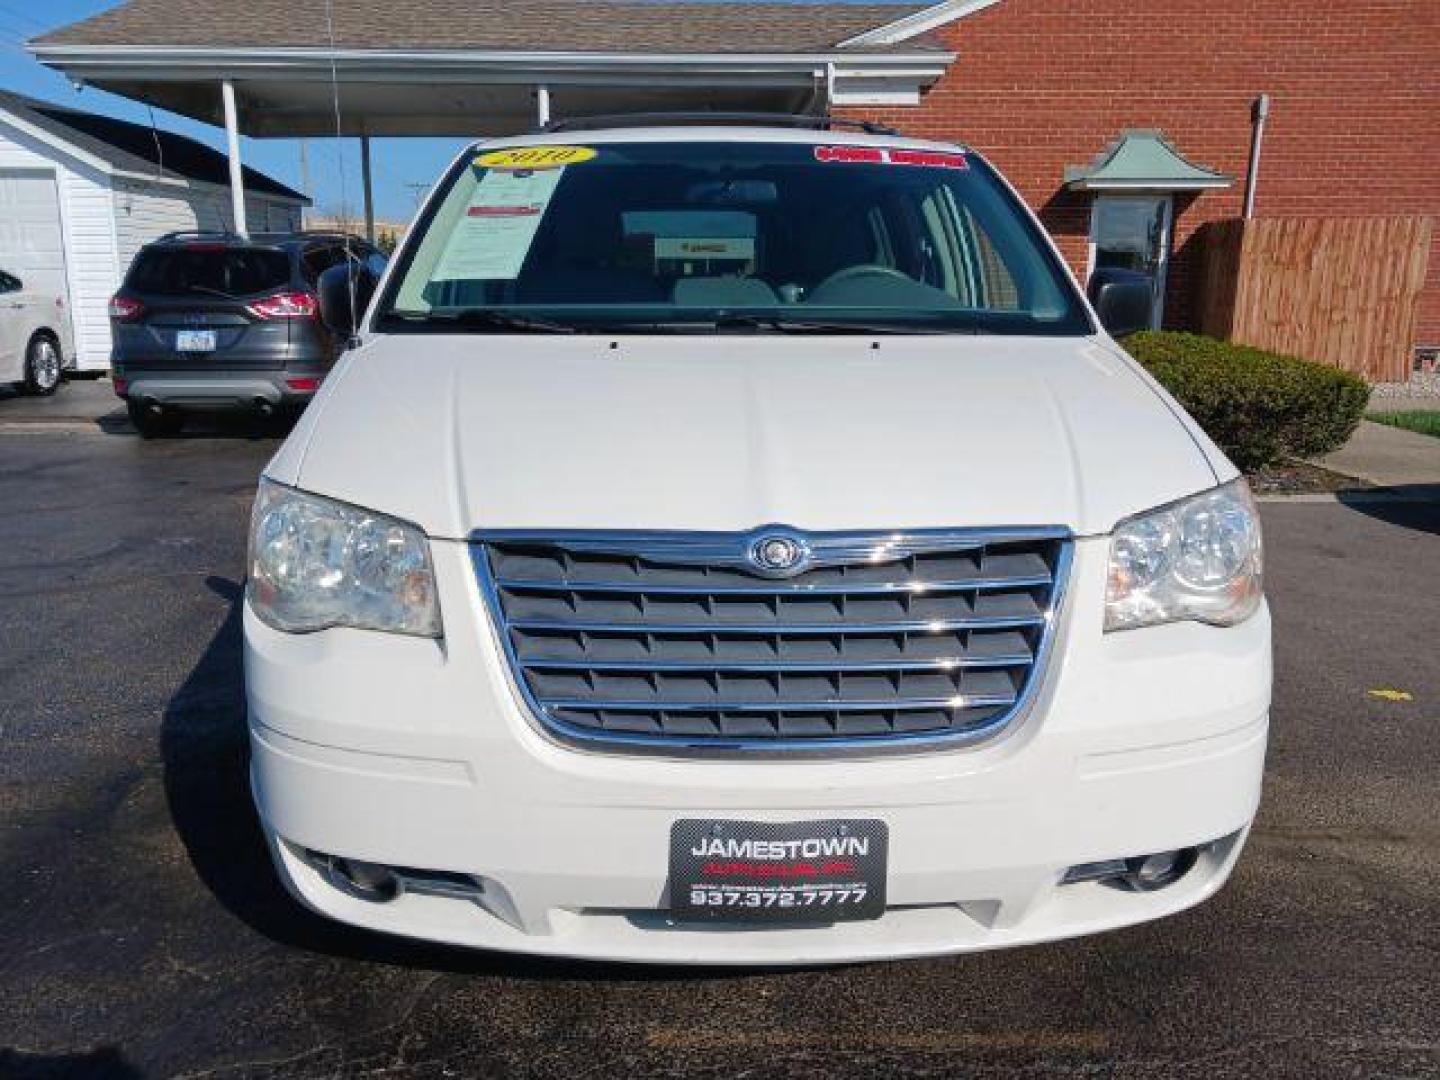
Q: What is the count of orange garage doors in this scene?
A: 0